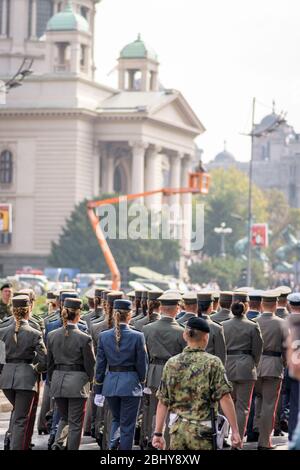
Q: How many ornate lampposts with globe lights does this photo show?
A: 1